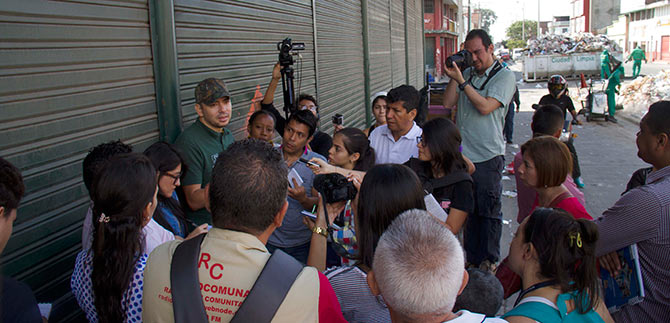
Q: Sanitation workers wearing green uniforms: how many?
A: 3